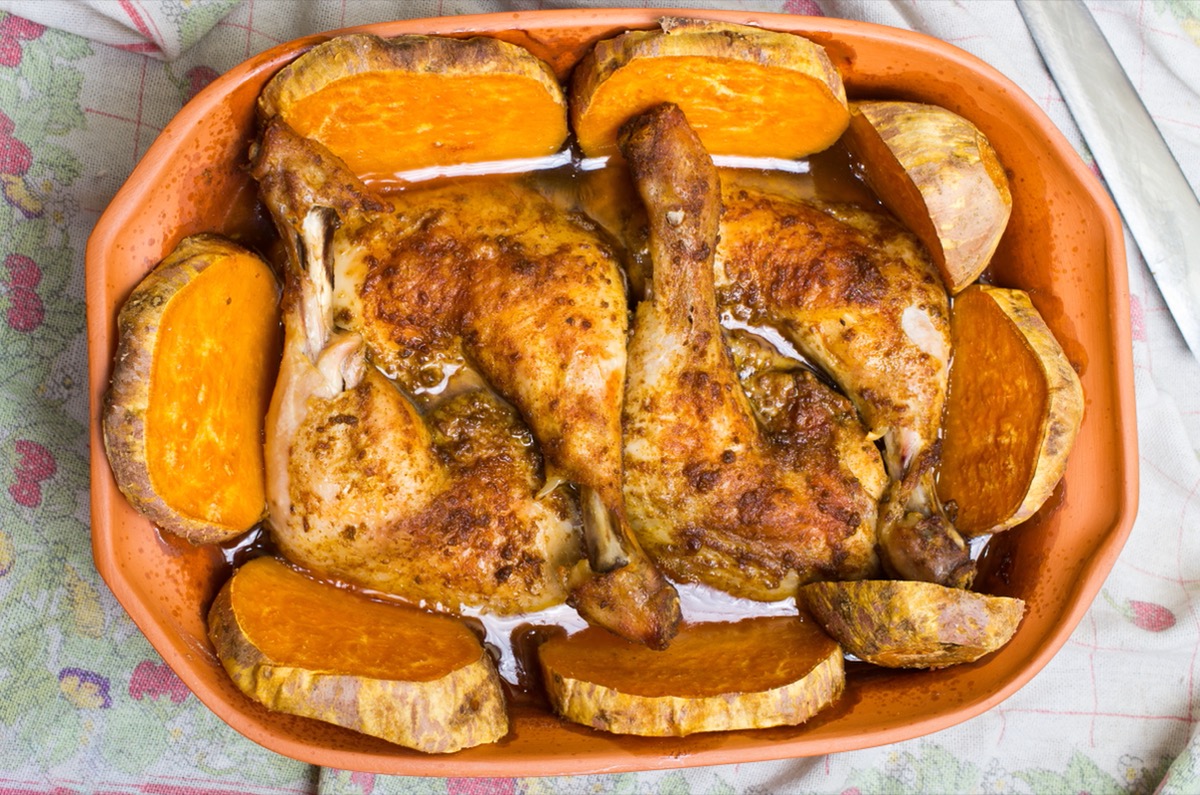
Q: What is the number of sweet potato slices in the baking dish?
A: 8